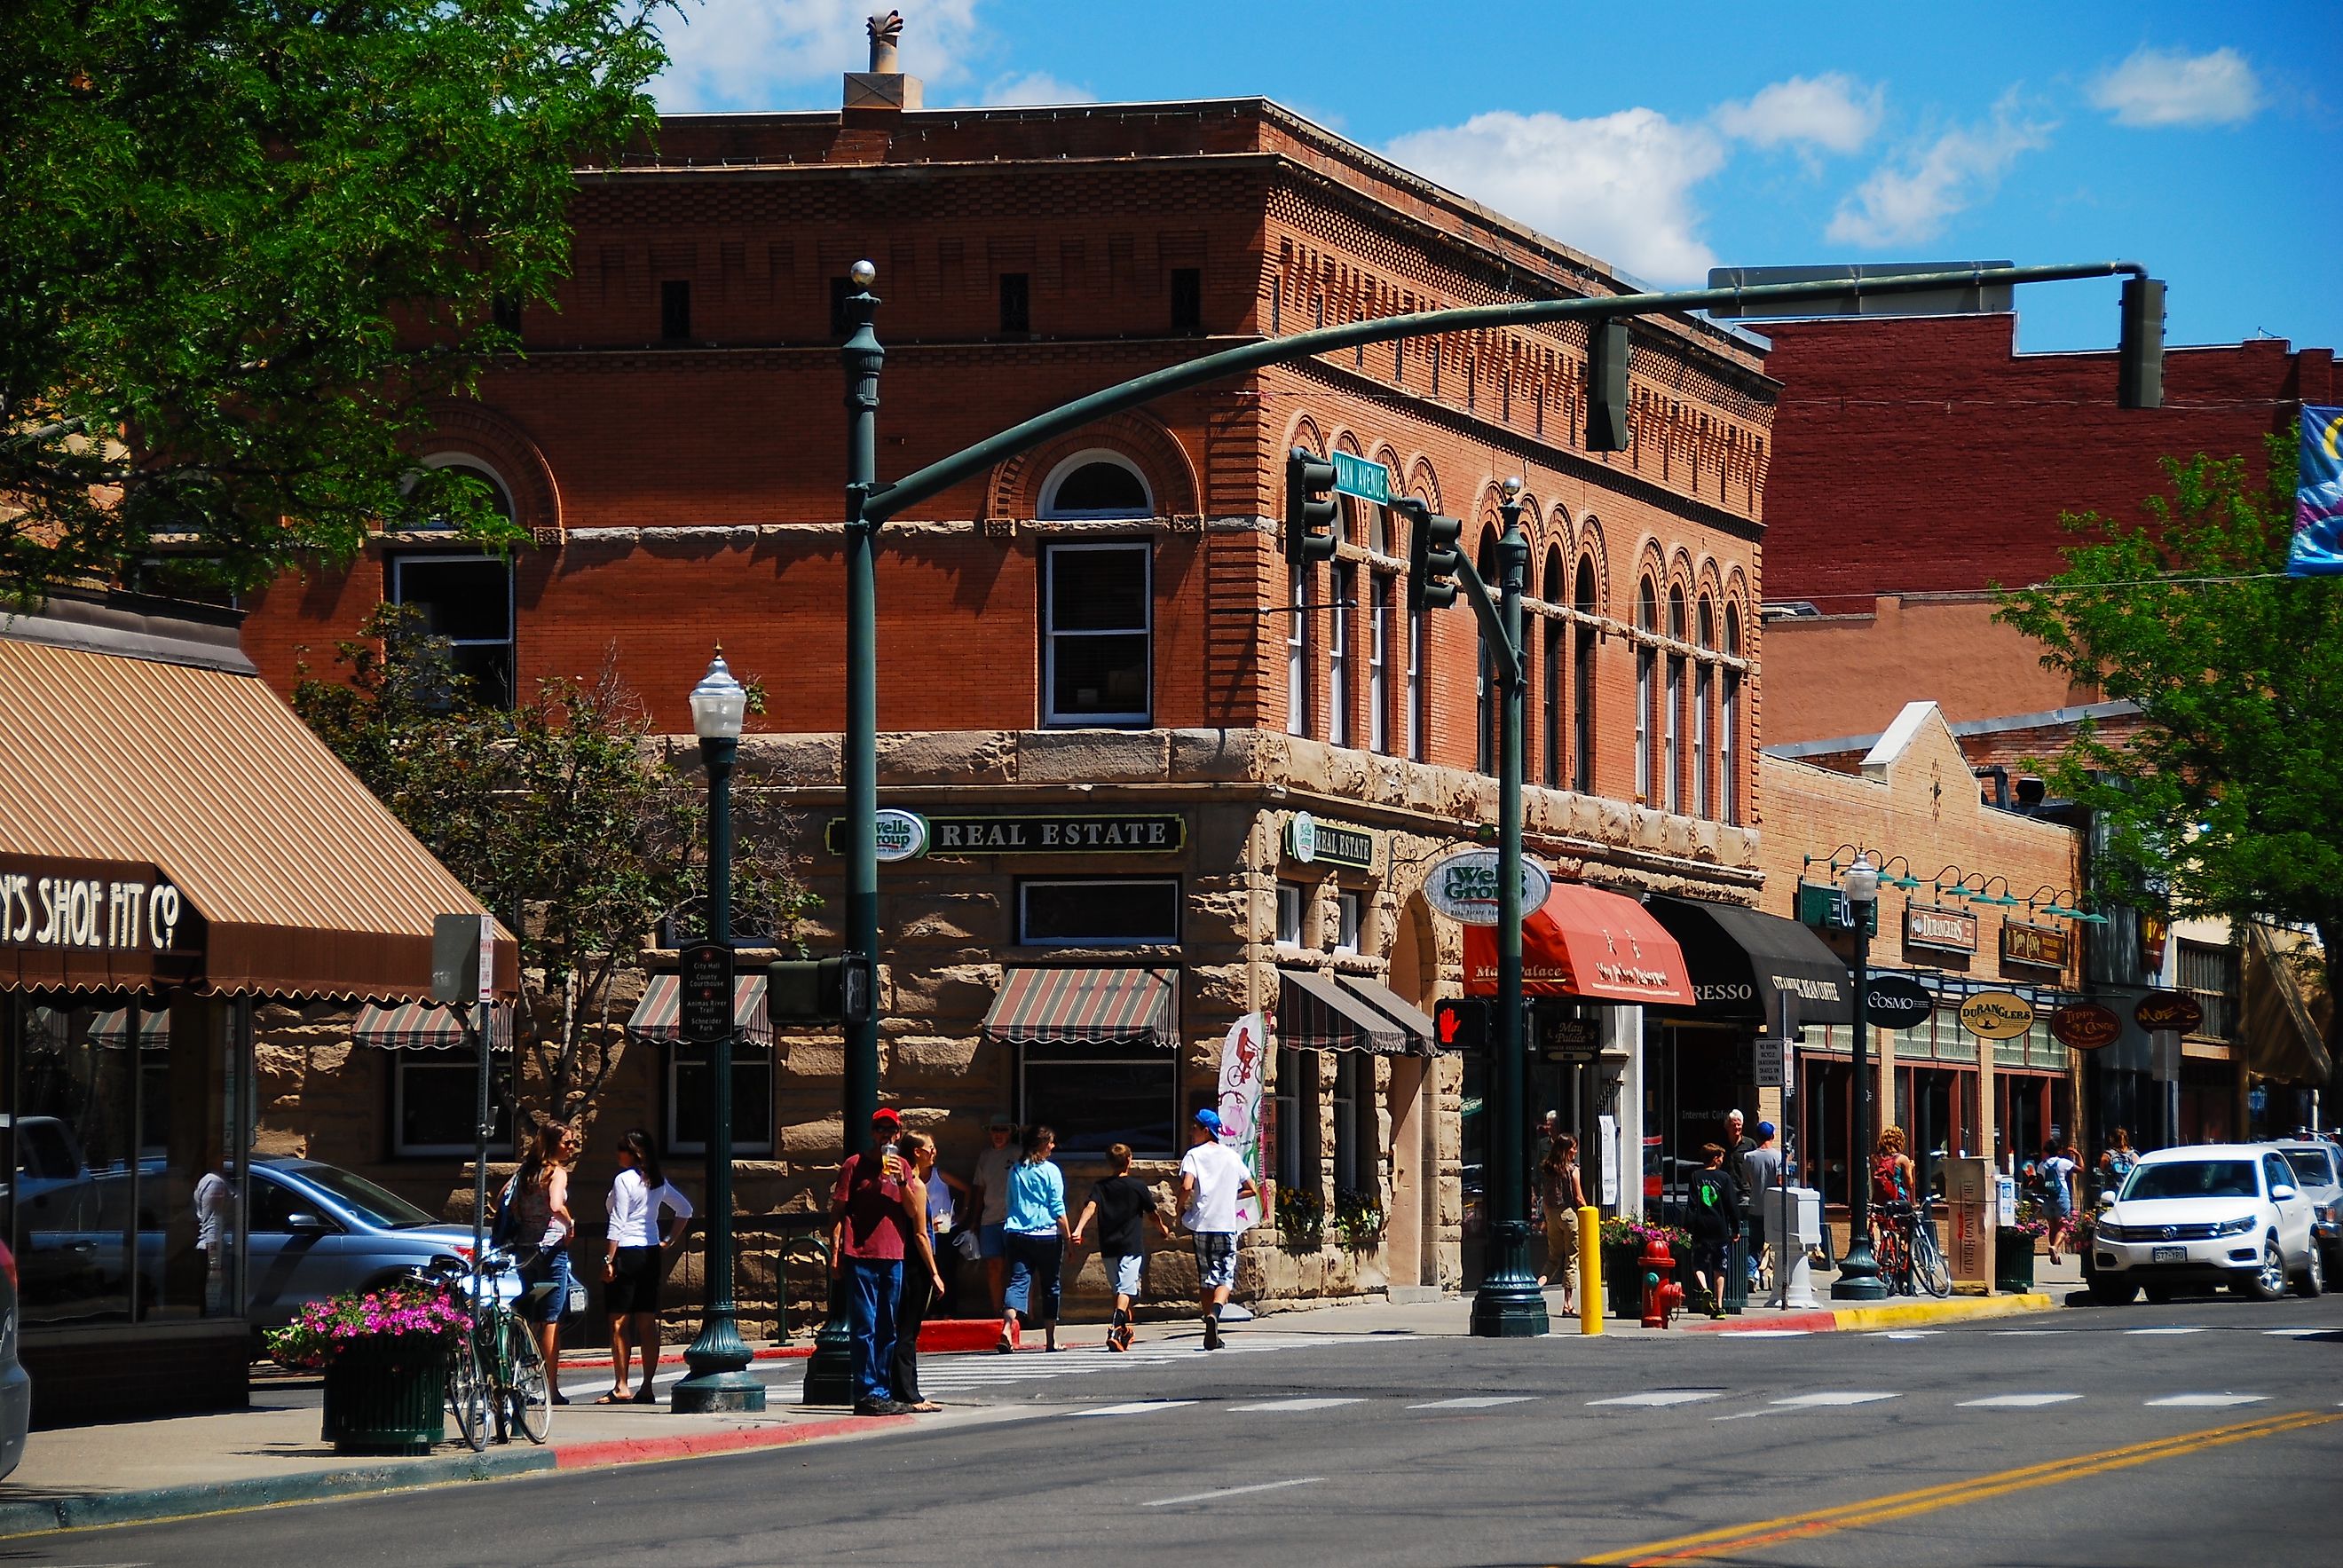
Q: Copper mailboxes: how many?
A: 0